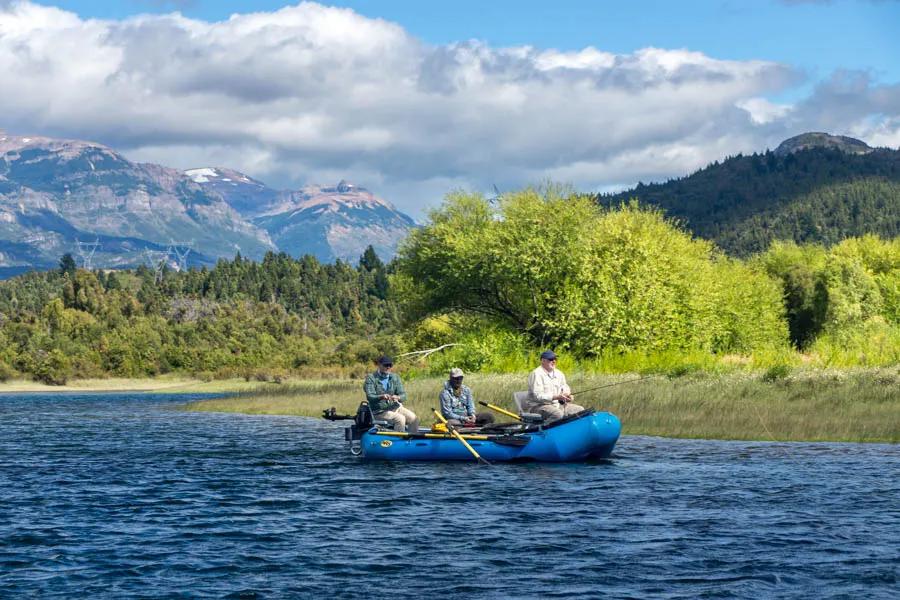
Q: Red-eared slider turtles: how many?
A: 0